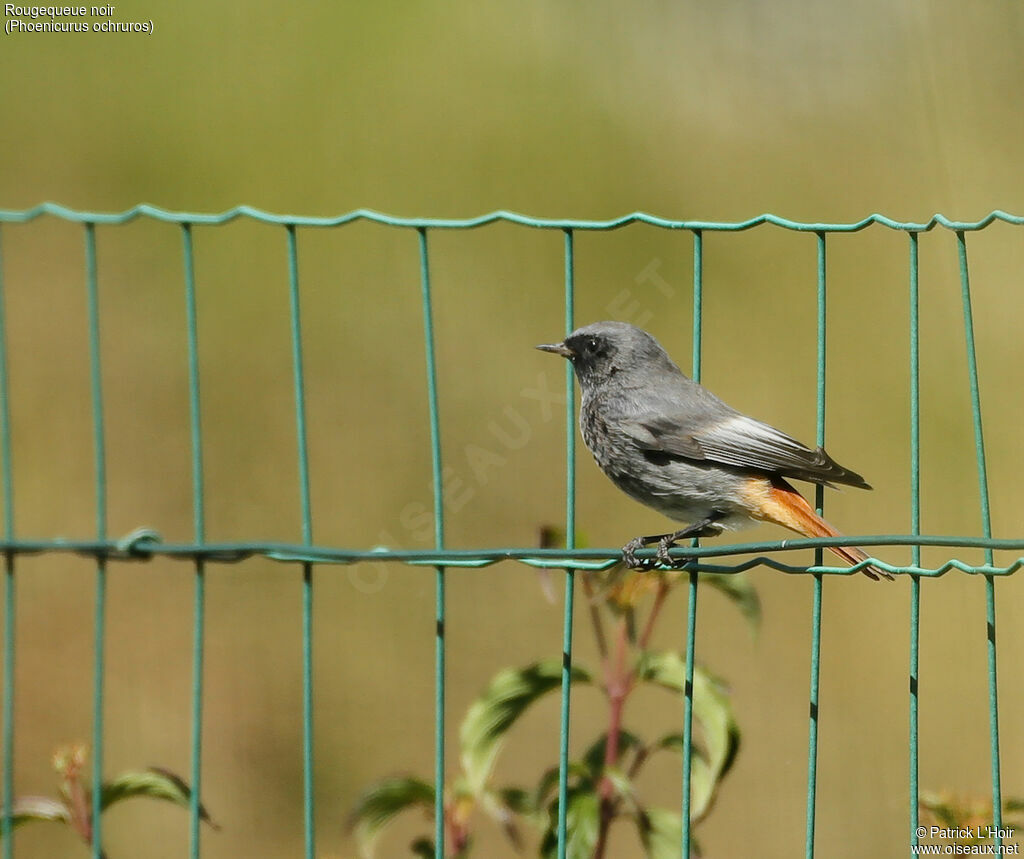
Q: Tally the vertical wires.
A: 10